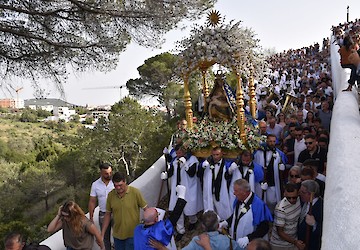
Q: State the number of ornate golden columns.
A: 4